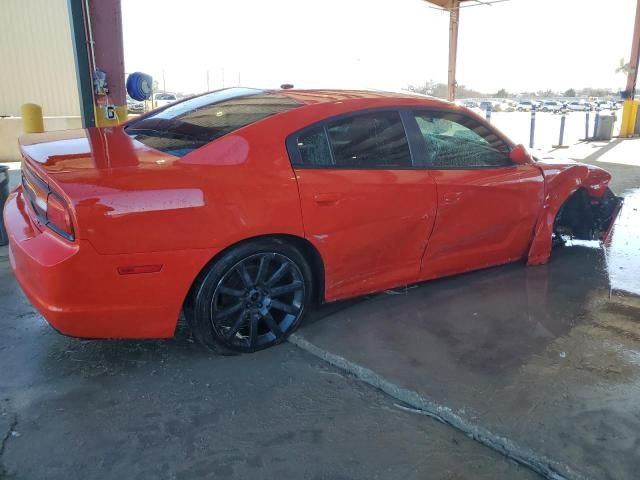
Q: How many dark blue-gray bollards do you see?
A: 5